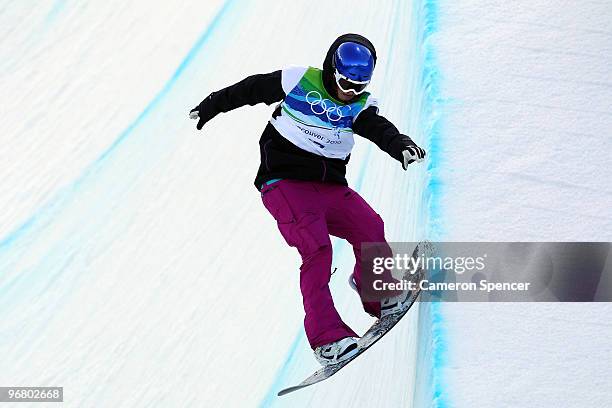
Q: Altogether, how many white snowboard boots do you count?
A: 2